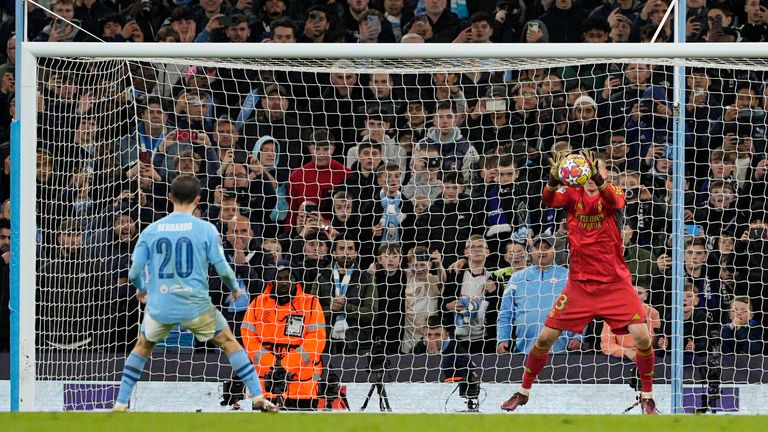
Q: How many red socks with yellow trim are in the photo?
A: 2